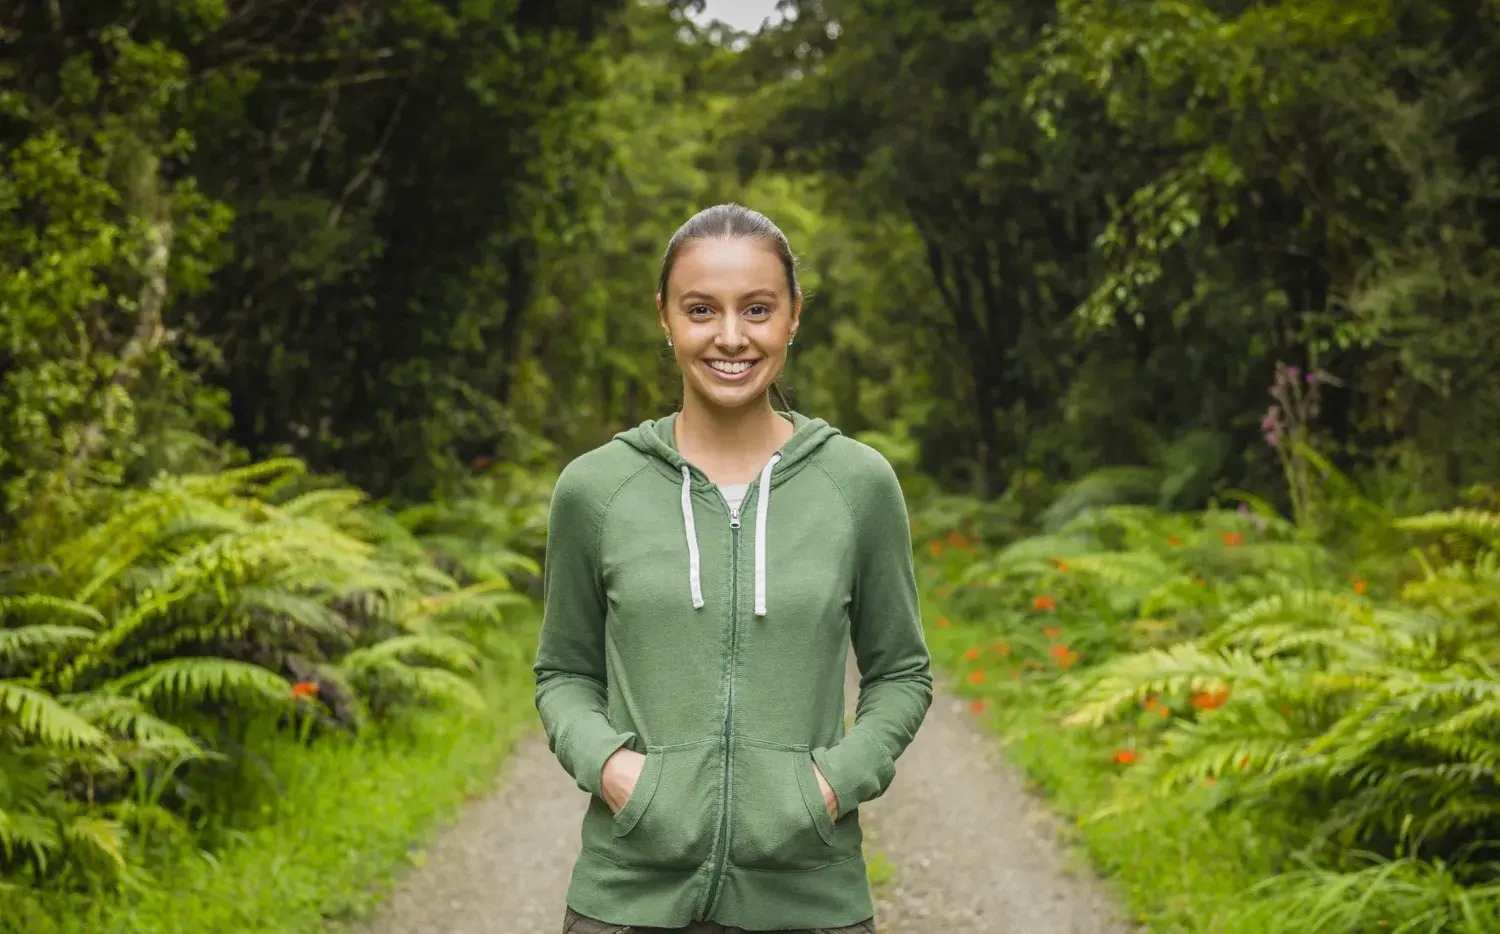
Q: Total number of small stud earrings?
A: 2